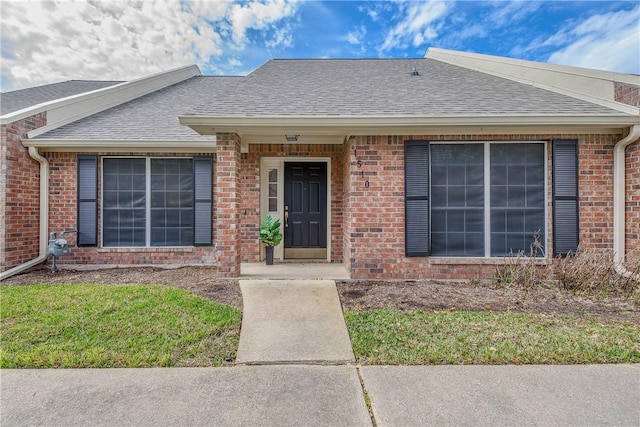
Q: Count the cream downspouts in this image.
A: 2